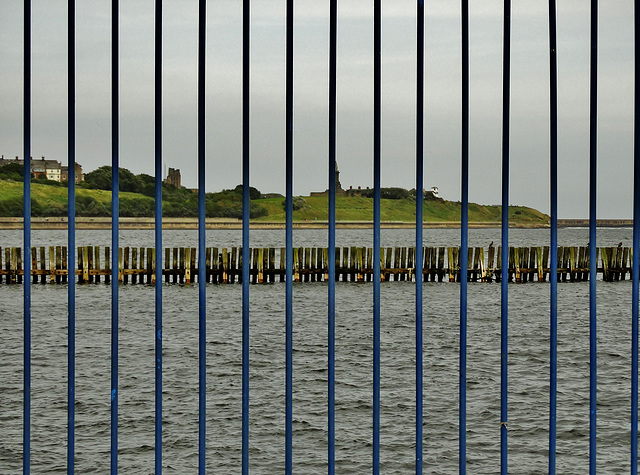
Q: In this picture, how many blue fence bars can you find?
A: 15